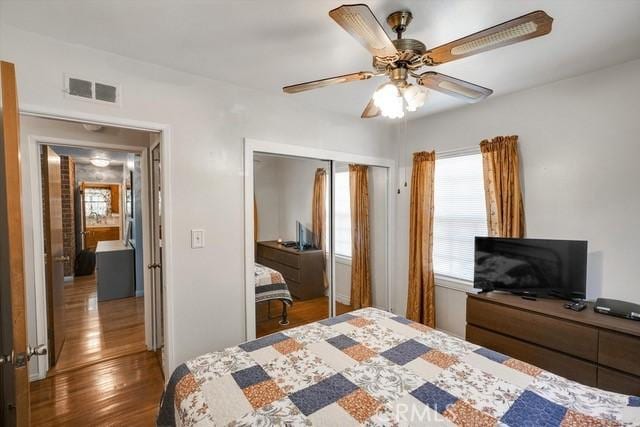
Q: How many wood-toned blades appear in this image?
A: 5